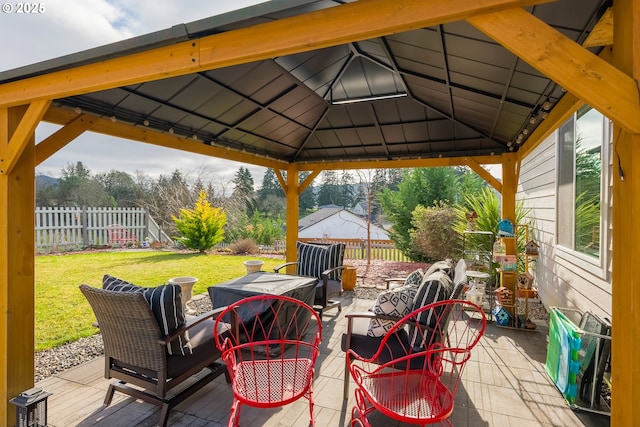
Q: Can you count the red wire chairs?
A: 2